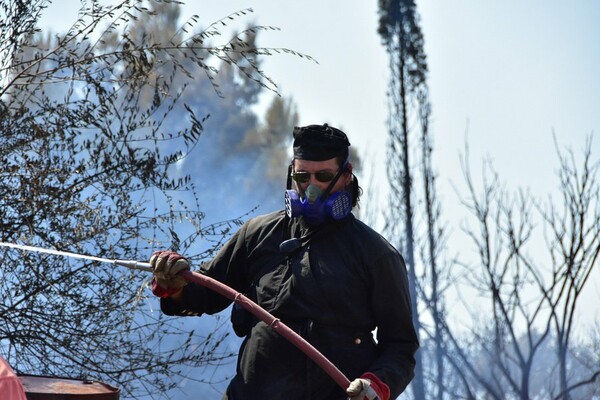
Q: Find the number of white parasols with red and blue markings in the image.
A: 0